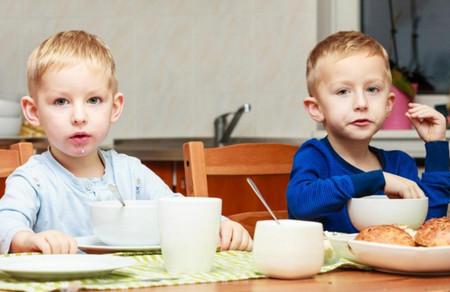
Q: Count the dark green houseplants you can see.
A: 1